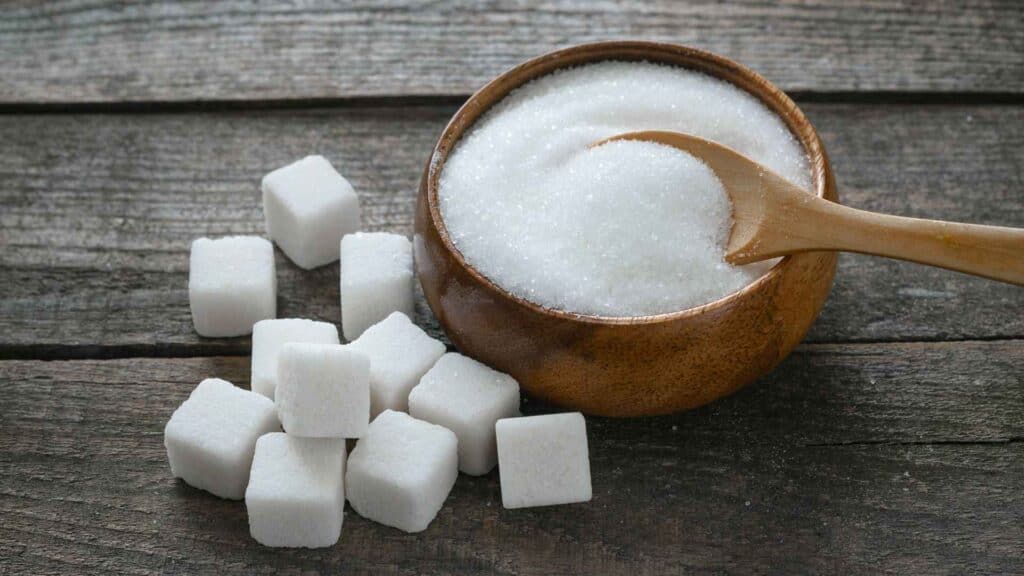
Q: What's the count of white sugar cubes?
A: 11